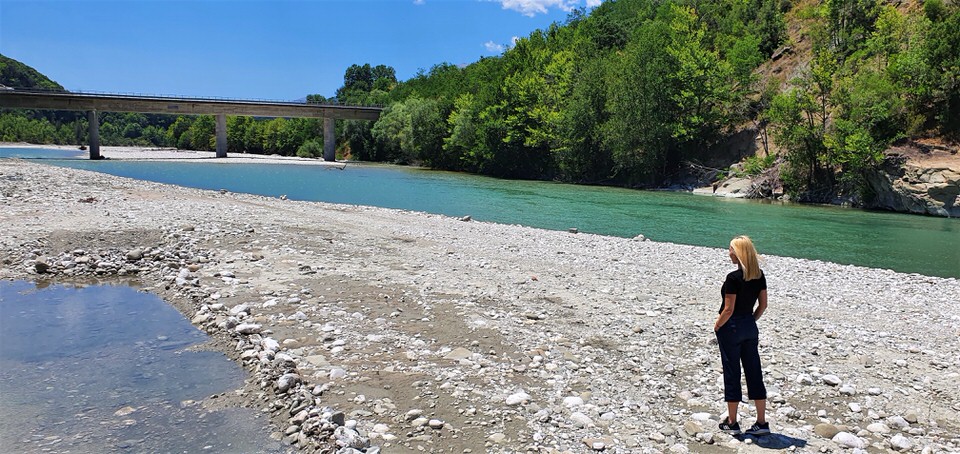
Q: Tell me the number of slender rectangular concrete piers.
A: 3